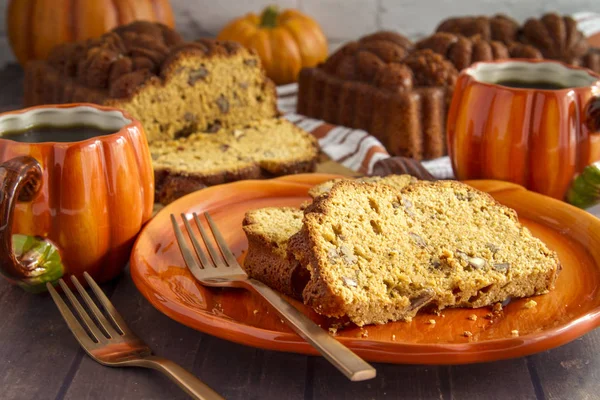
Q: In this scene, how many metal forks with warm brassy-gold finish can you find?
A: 2